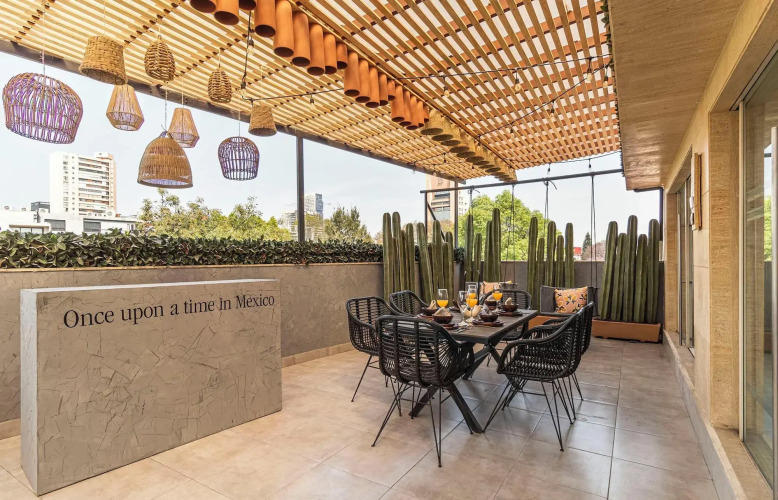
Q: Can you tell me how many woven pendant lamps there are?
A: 9